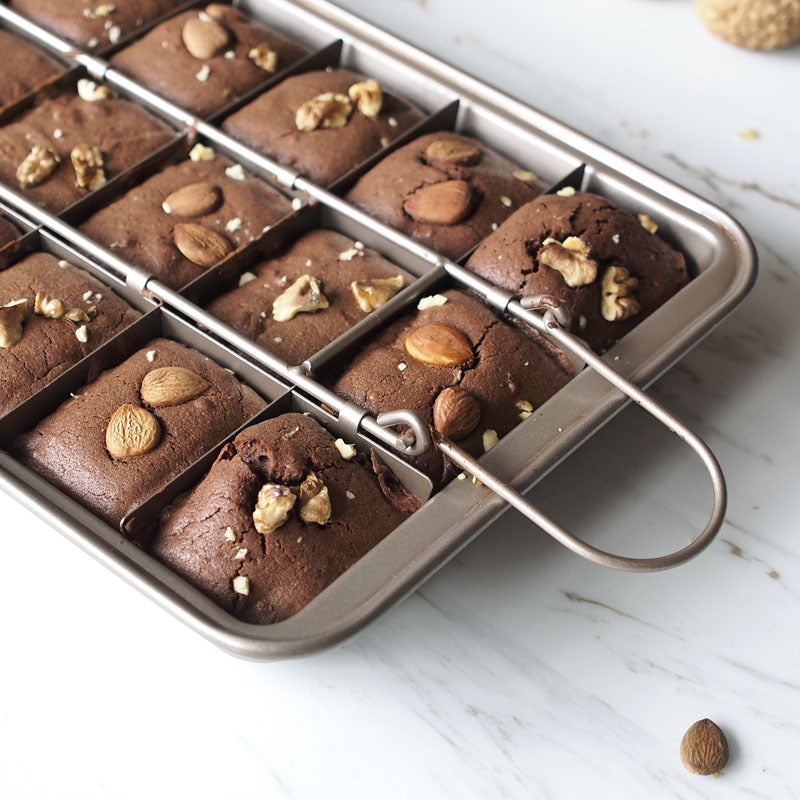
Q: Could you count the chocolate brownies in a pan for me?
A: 14